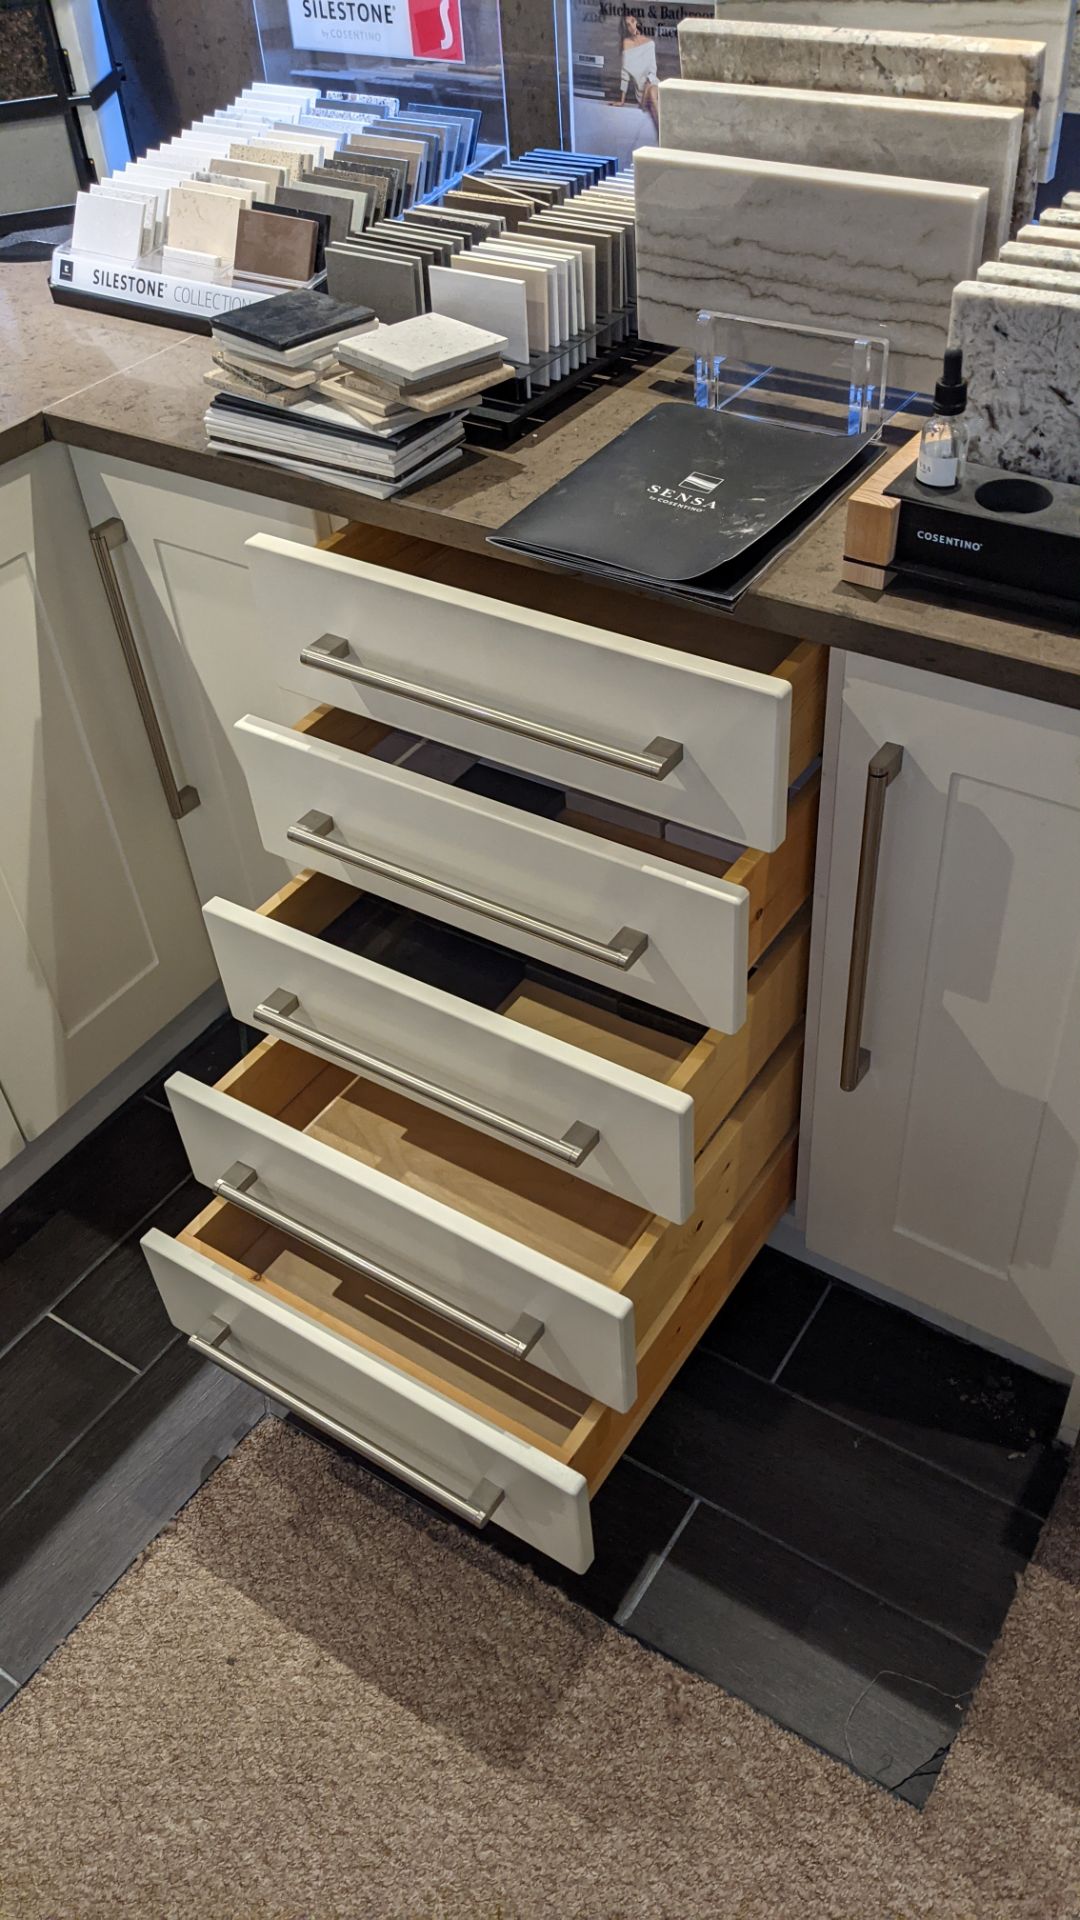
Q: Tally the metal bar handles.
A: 7